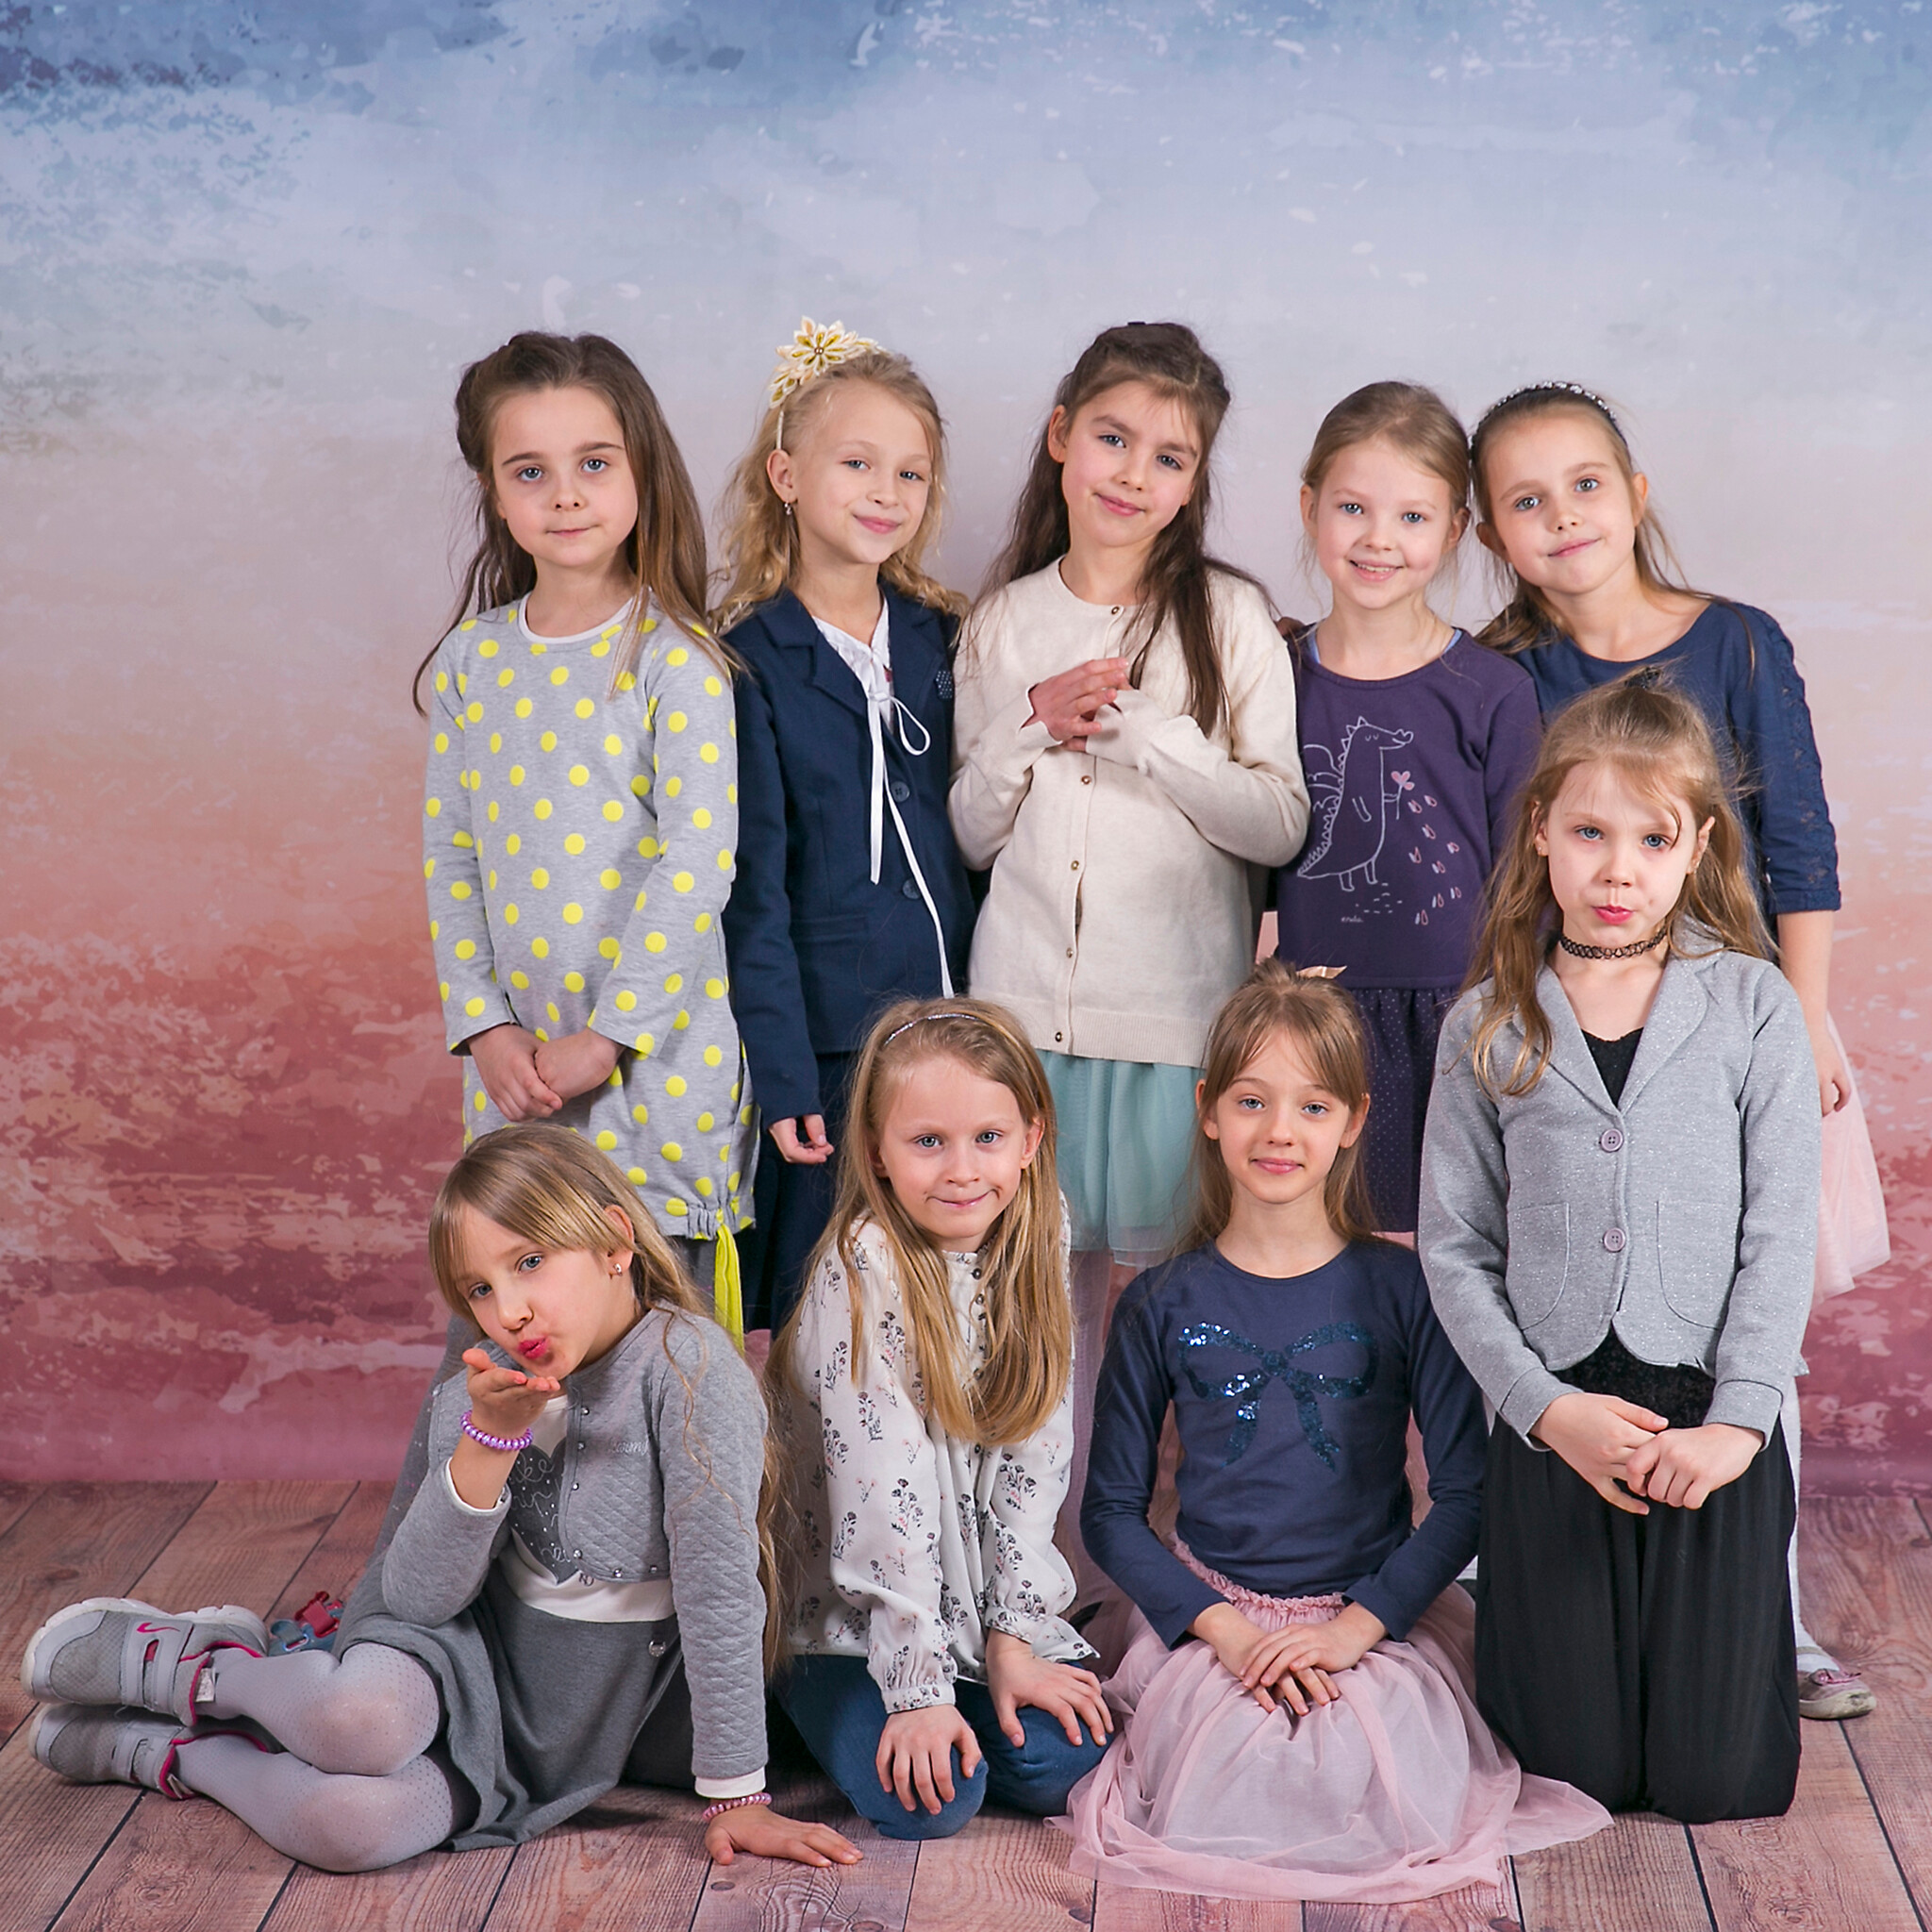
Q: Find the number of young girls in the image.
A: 9